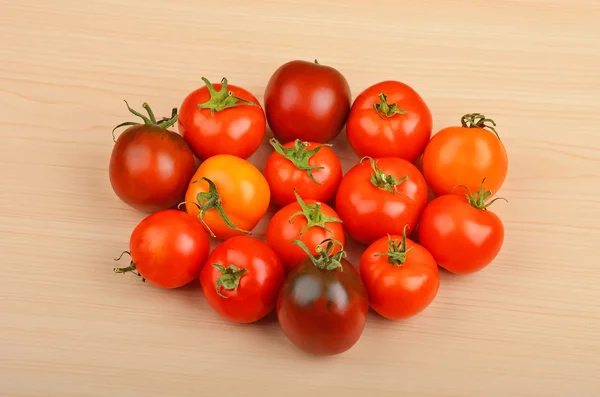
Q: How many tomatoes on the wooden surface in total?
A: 14